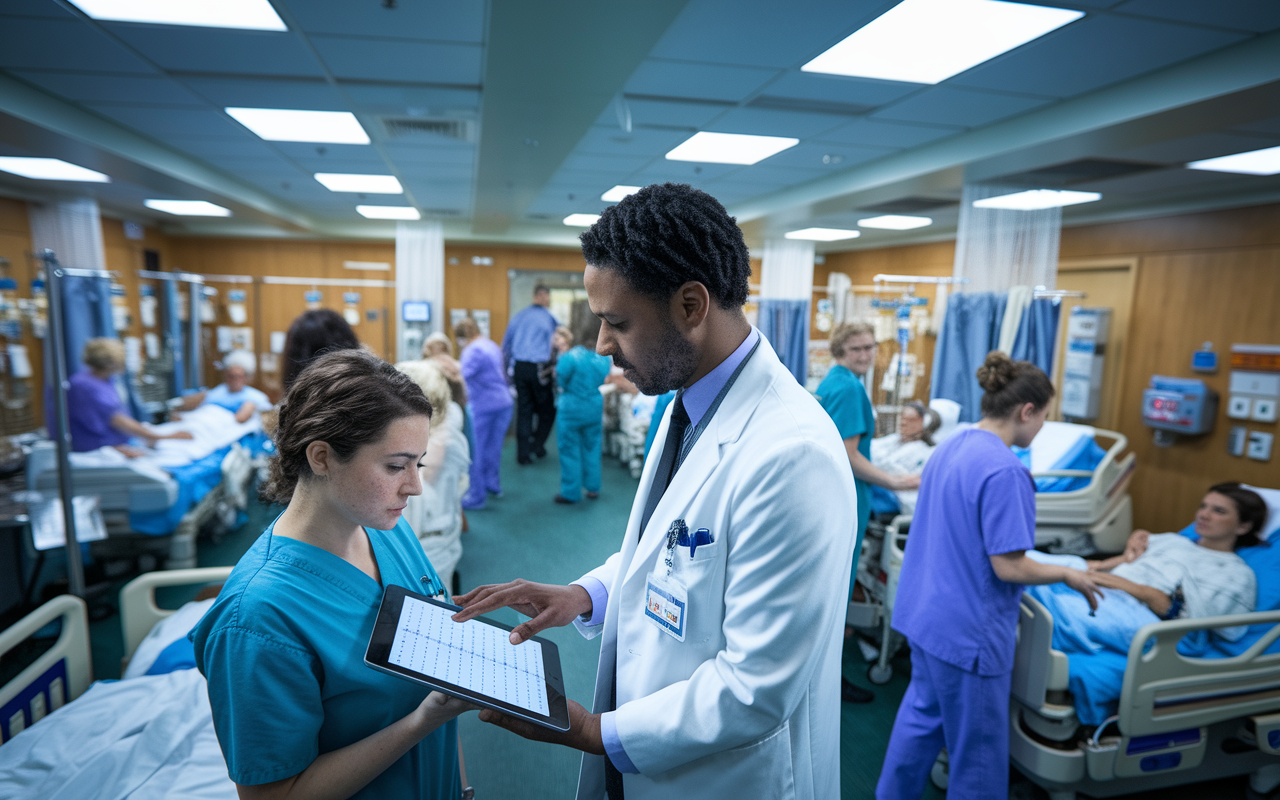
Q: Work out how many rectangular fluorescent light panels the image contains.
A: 14